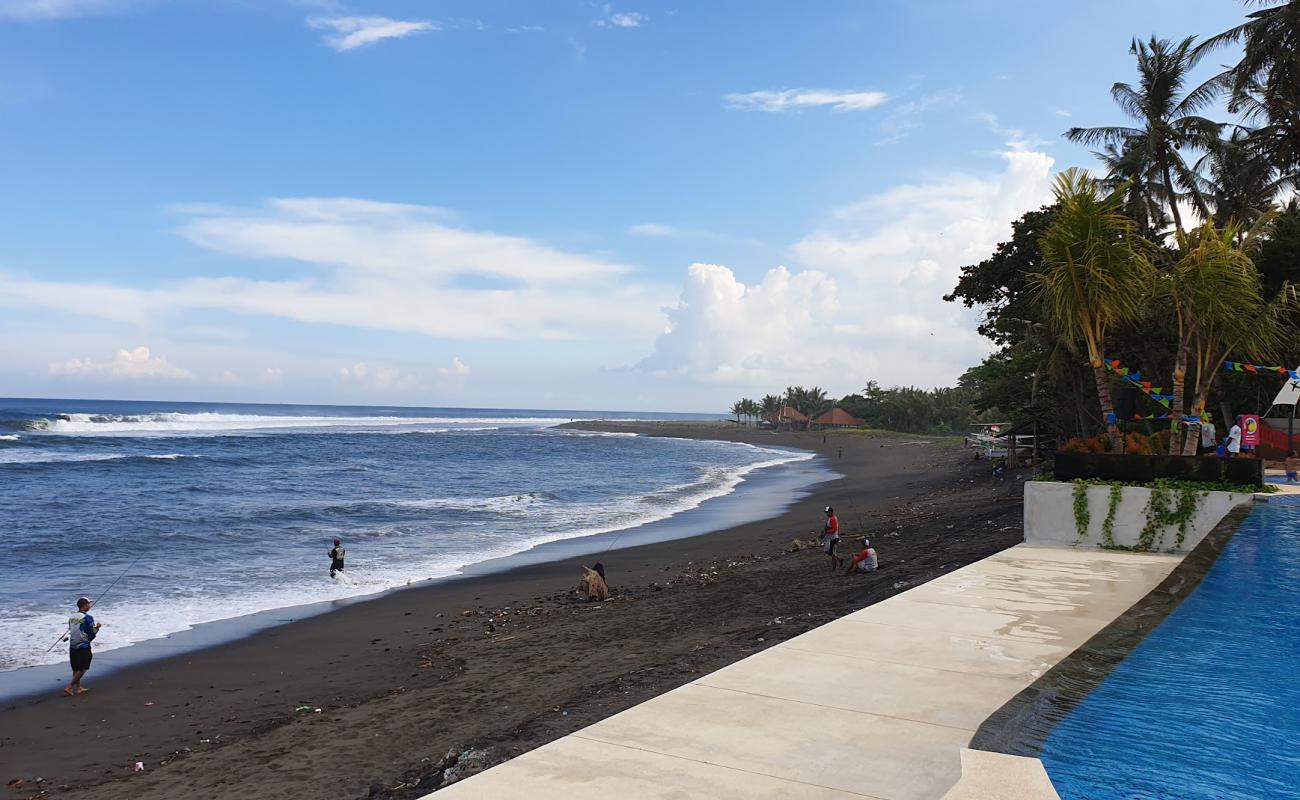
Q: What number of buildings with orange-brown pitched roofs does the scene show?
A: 2